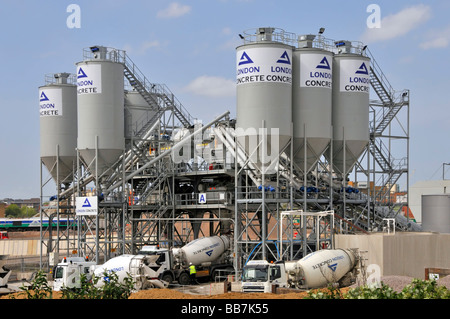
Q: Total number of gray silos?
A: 6